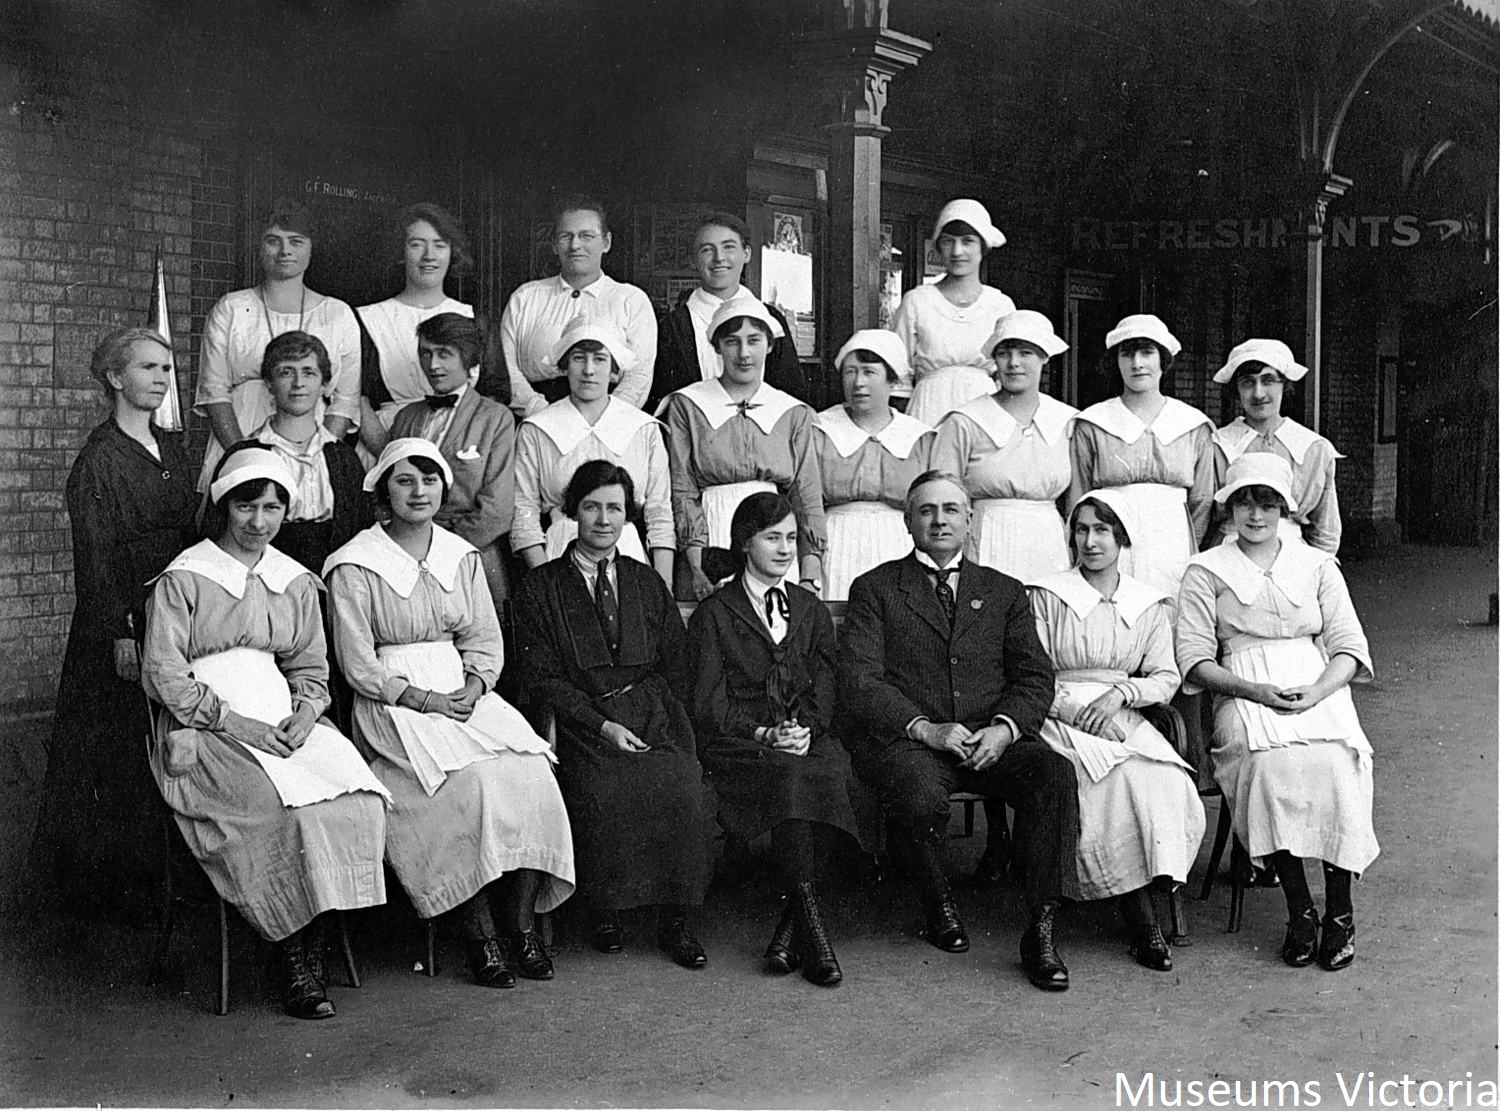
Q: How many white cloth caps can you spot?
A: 11